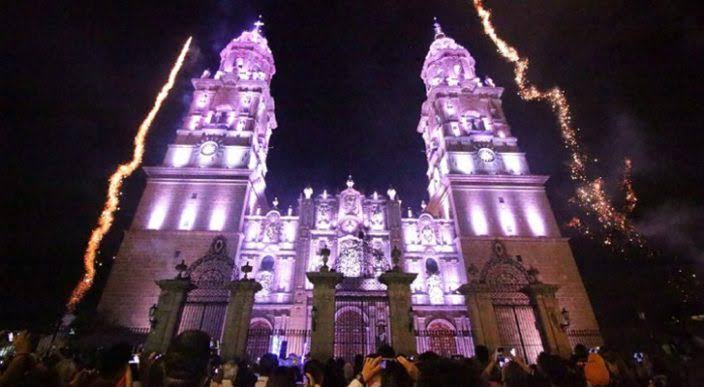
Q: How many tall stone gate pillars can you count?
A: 6